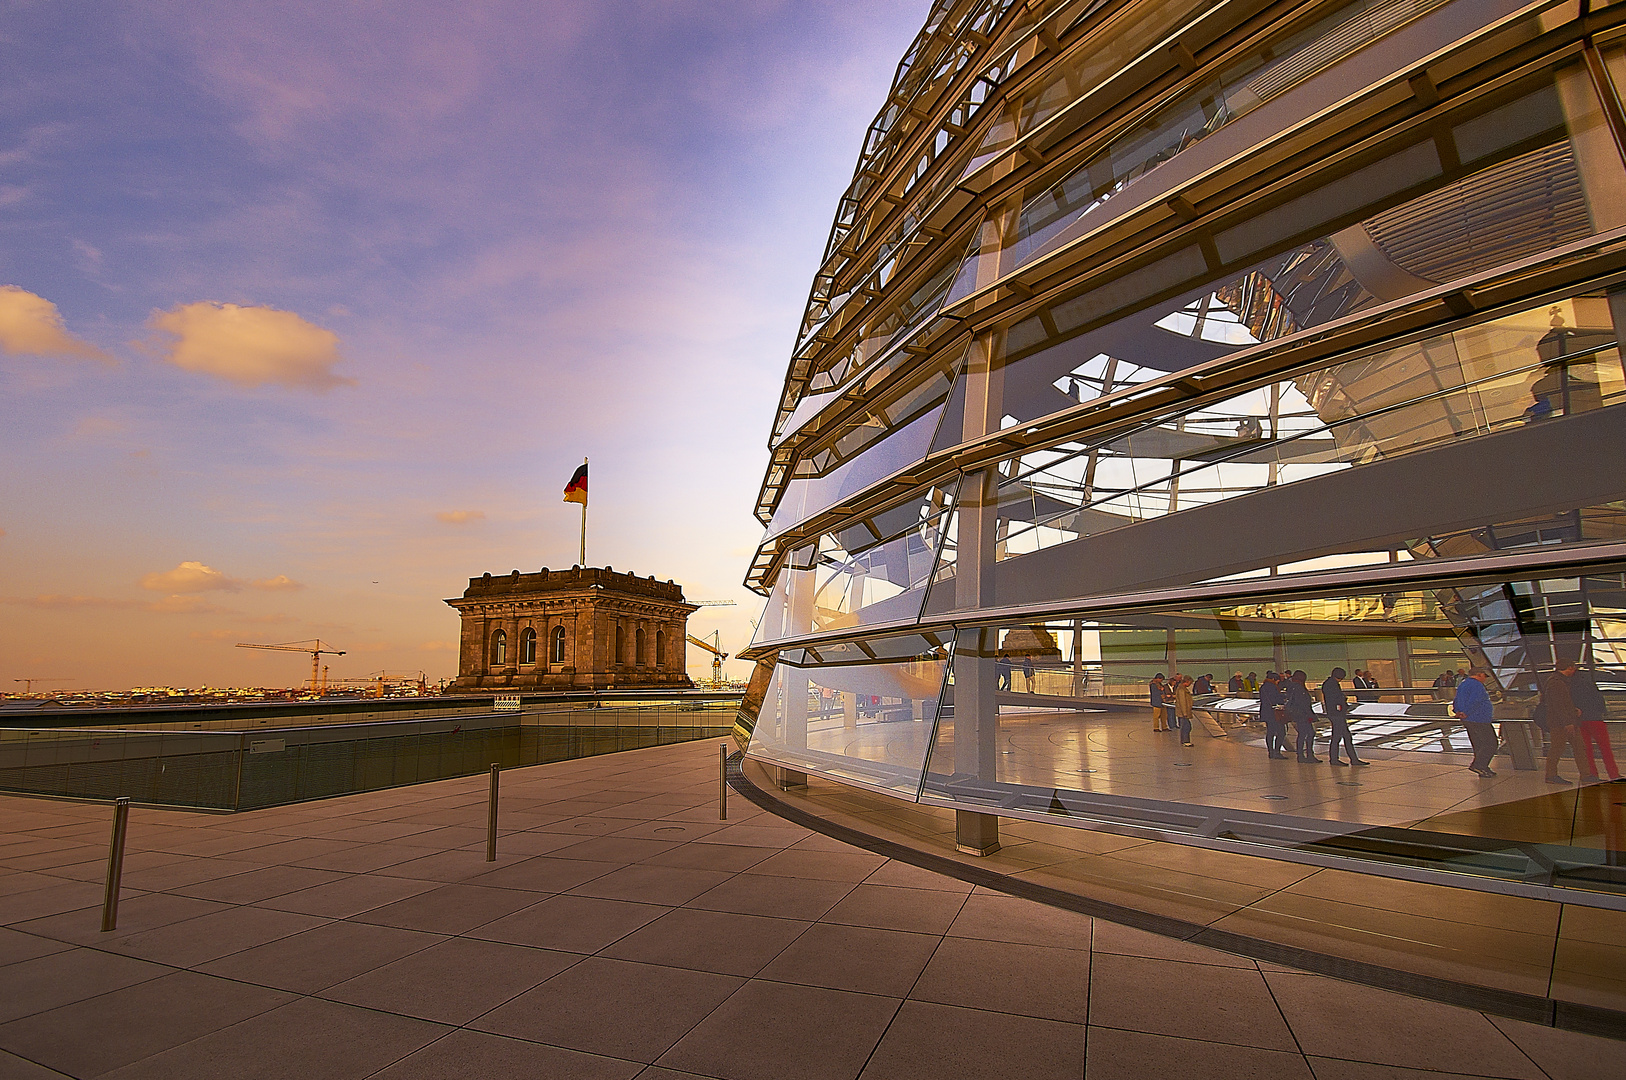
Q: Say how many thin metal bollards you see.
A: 3